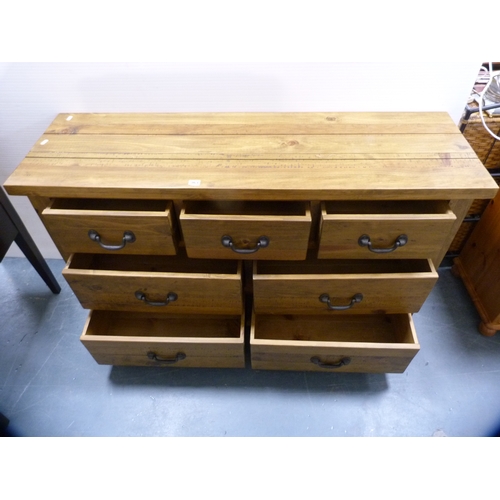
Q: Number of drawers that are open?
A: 7